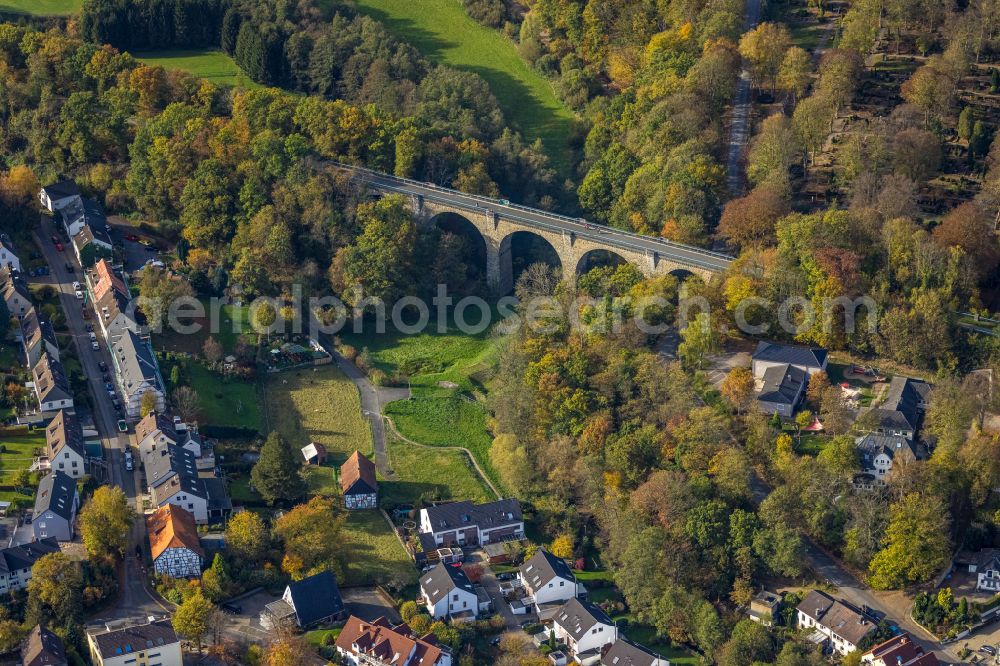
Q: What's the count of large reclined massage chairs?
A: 0